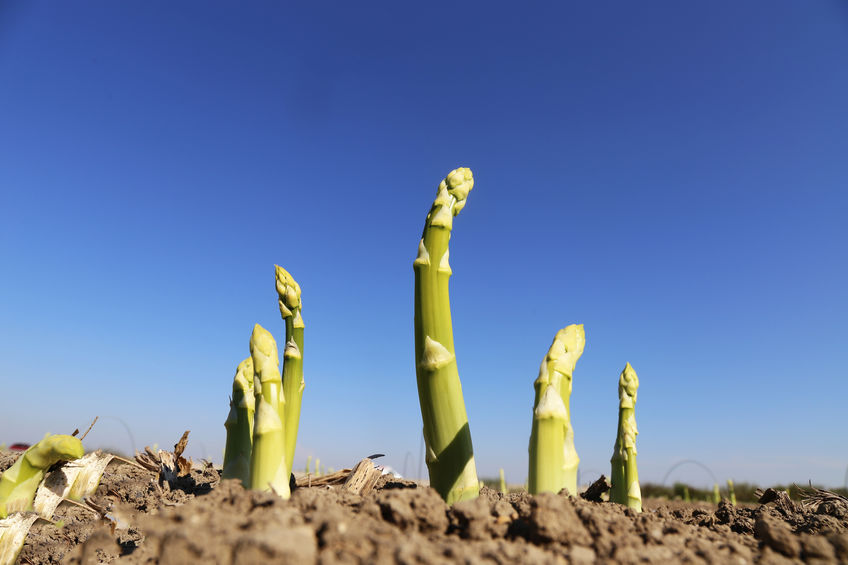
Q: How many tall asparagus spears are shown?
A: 6